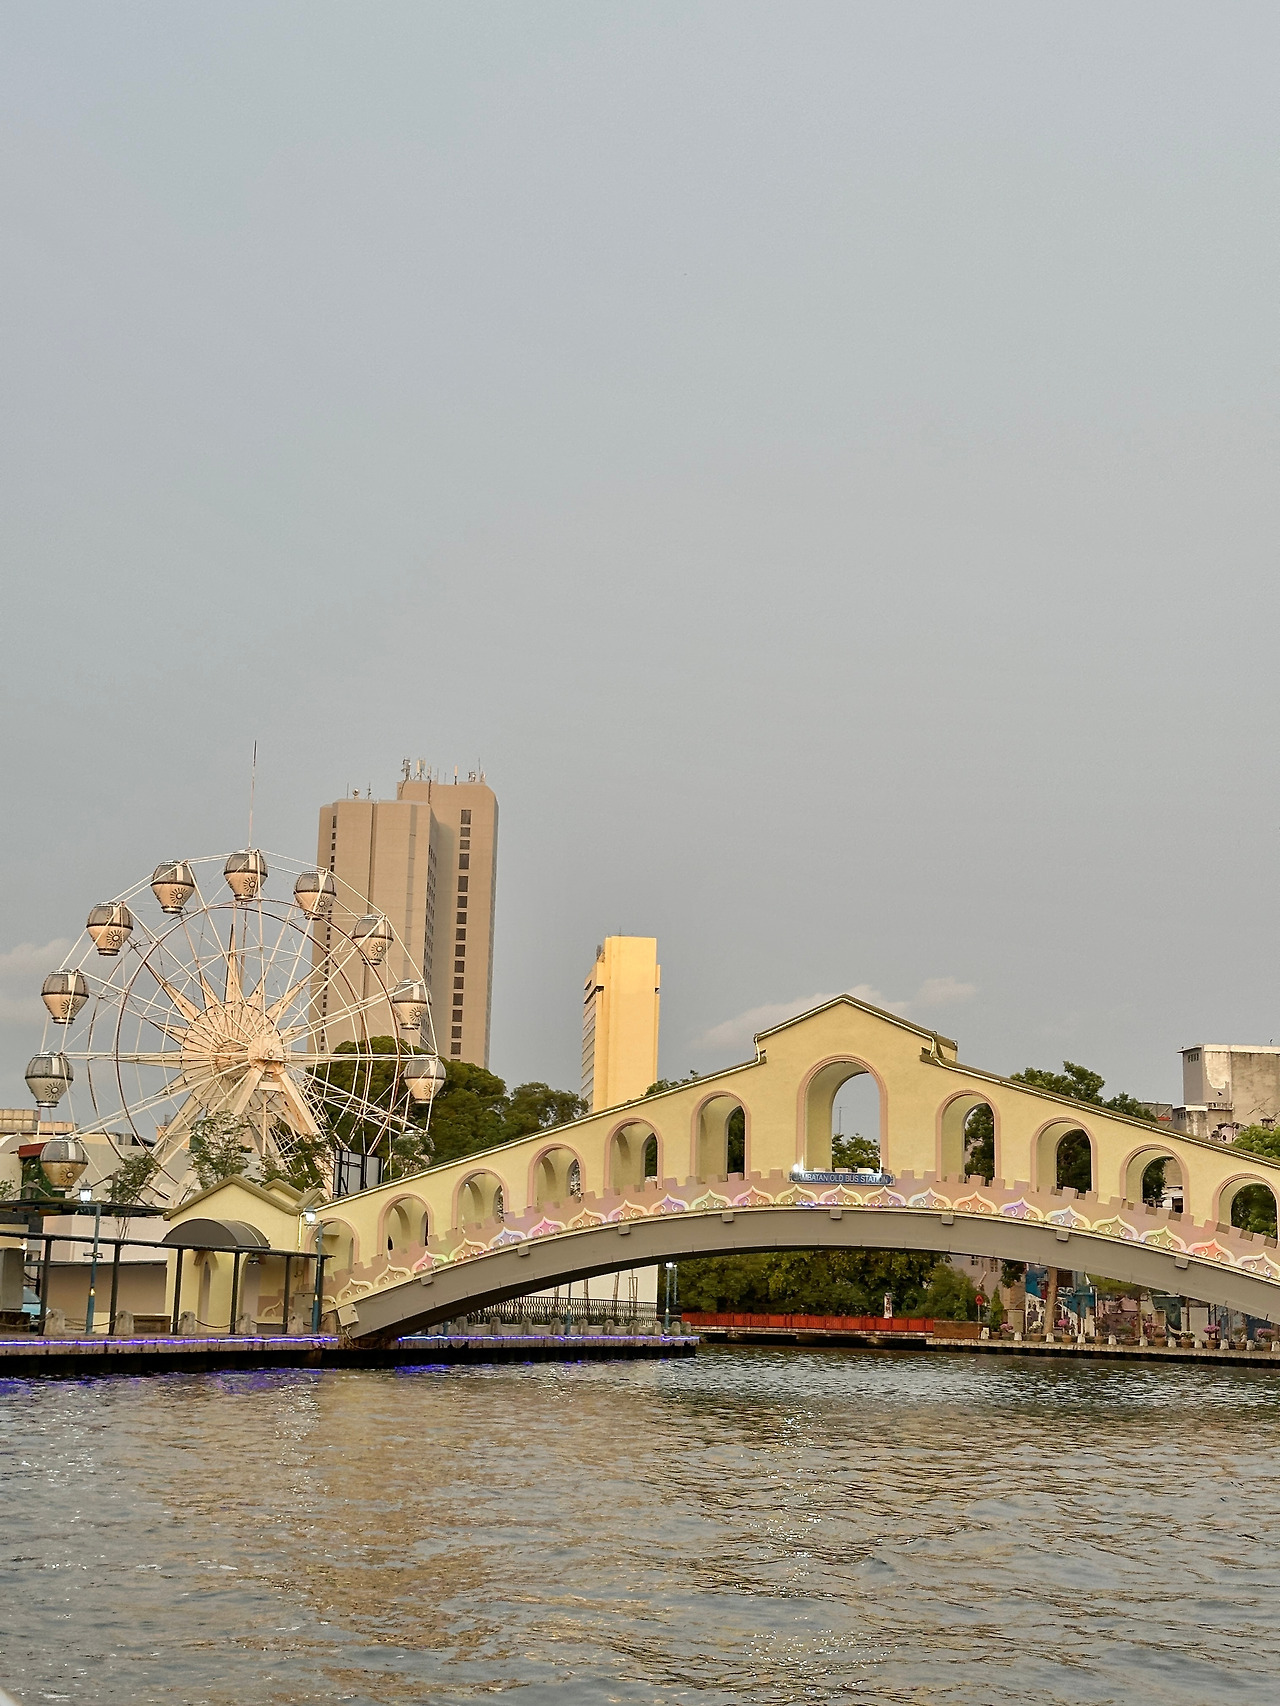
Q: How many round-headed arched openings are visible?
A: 11